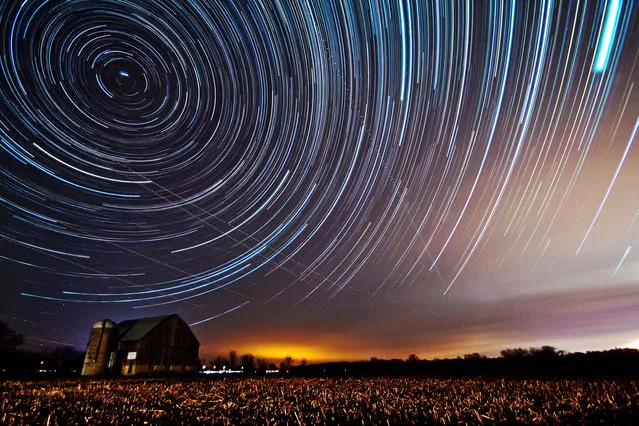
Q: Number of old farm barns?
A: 1